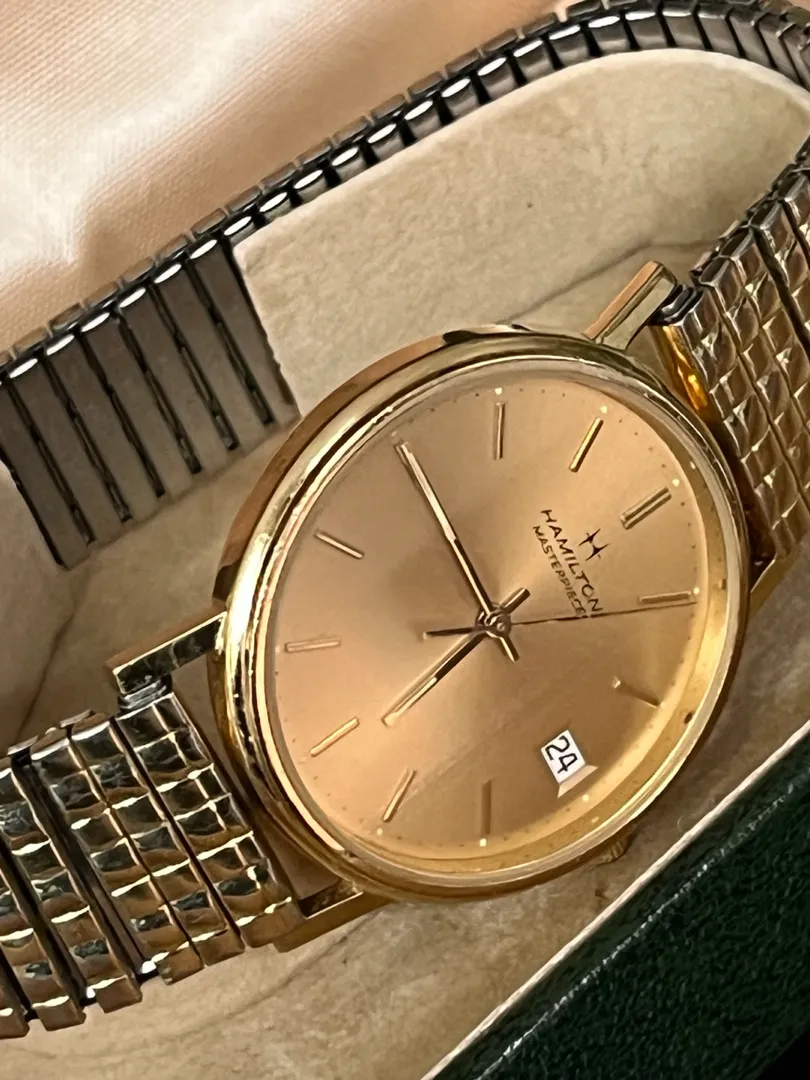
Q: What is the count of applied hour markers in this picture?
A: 11